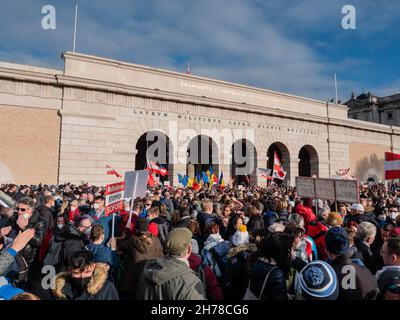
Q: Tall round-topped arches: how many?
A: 5